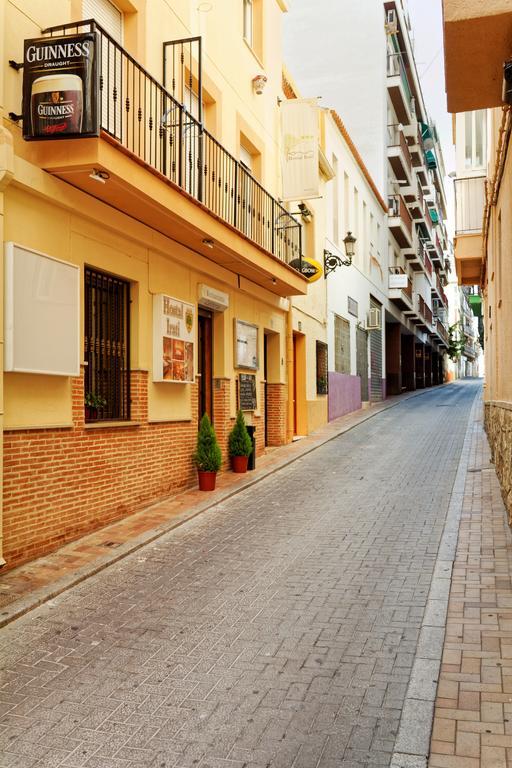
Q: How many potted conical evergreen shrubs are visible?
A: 2